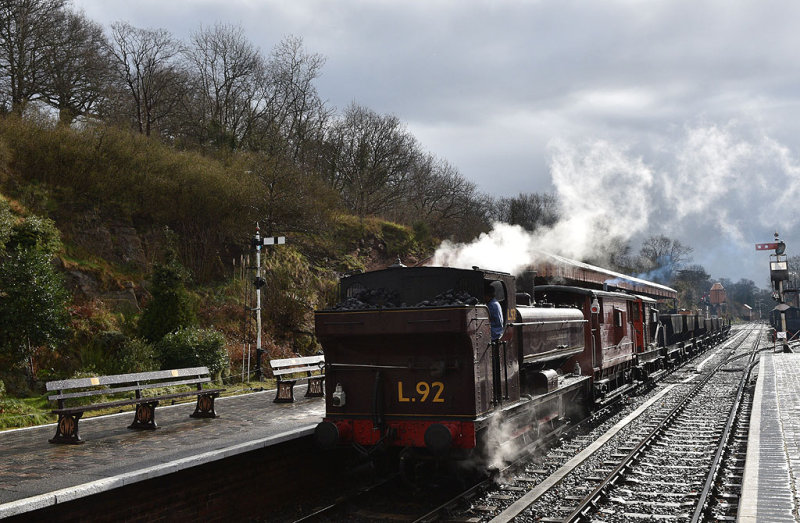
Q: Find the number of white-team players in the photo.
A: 0